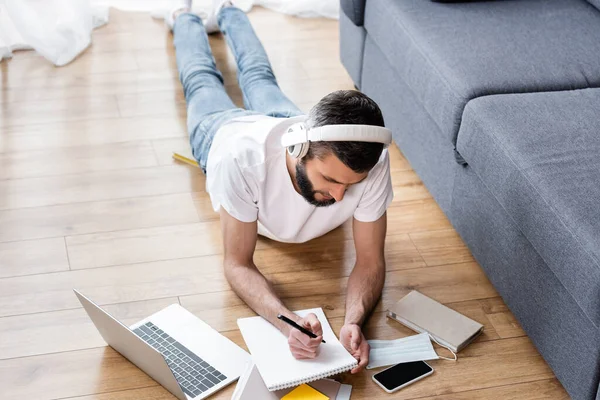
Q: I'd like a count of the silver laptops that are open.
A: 1